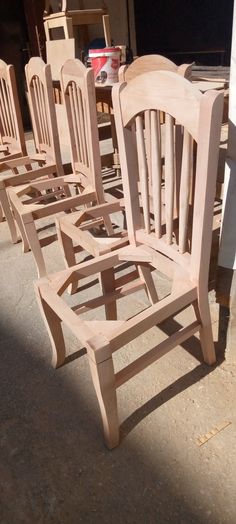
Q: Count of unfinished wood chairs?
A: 5